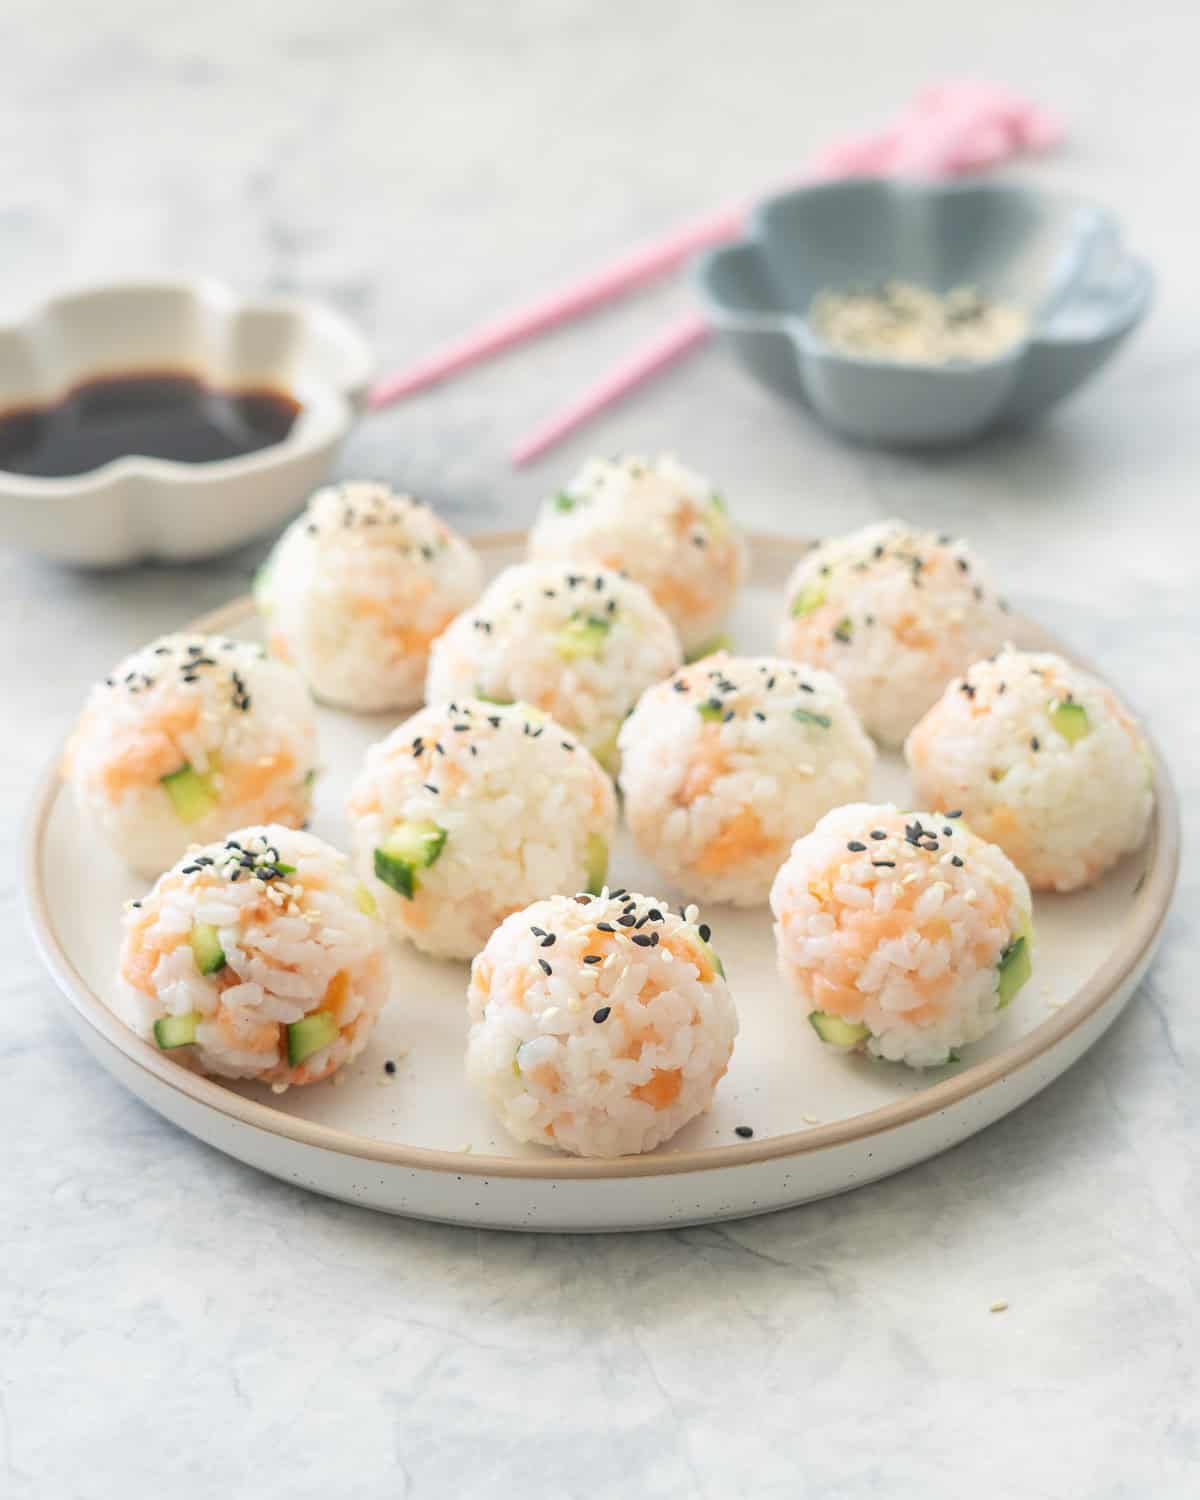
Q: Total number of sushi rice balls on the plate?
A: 11